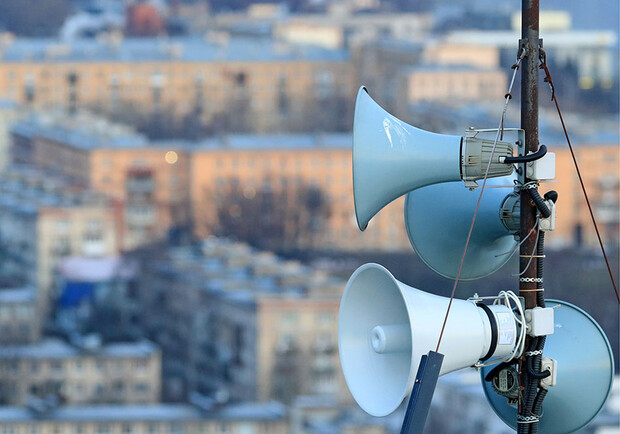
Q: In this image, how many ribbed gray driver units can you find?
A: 3